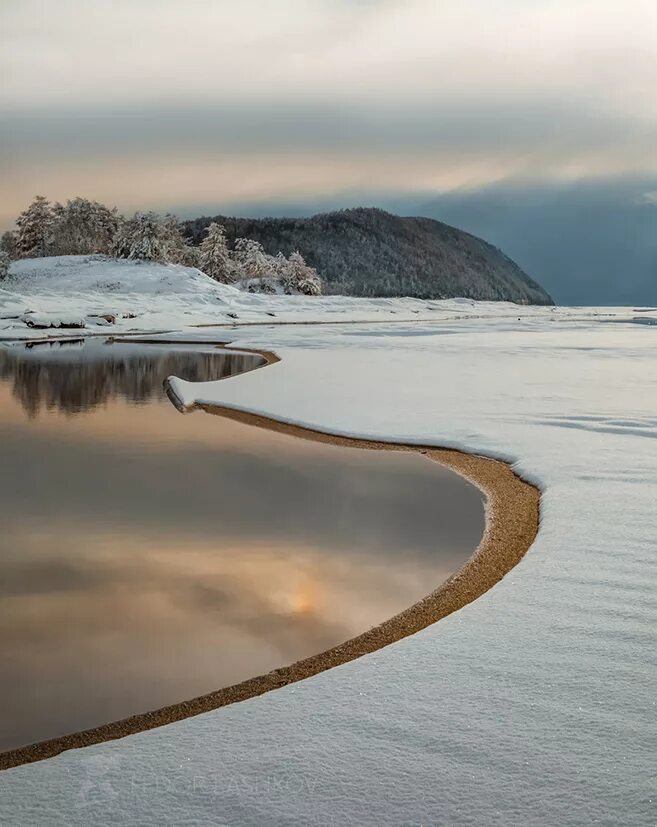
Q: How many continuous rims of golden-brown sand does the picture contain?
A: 1